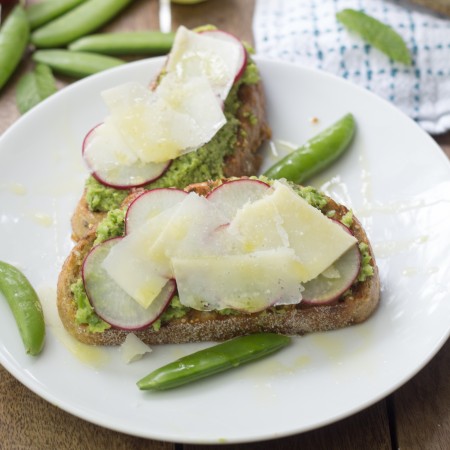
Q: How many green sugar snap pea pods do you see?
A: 8